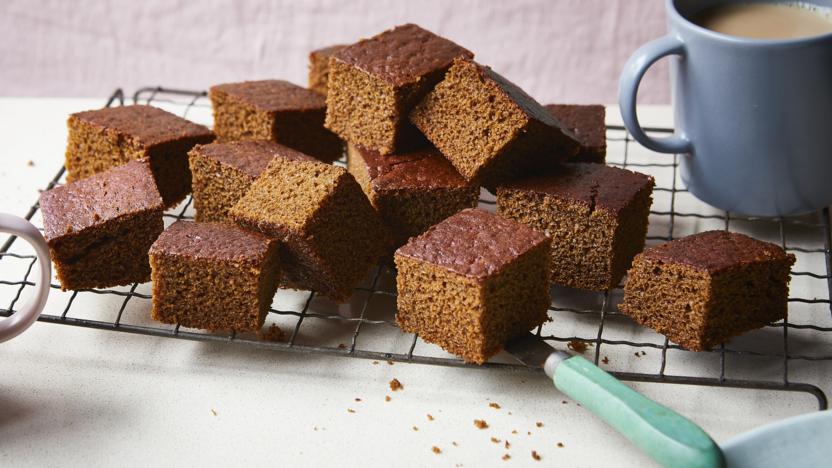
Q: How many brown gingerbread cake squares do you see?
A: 14